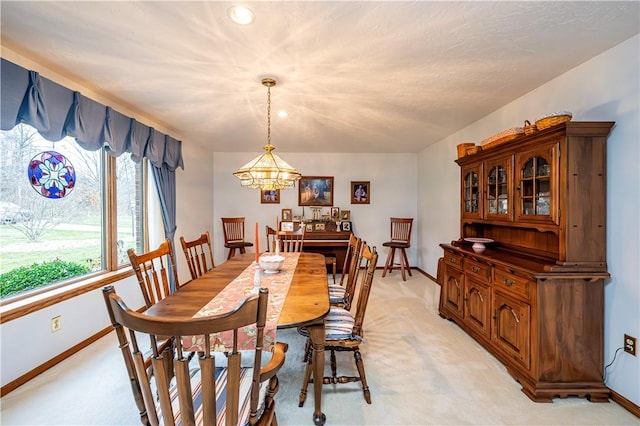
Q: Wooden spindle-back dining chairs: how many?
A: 6